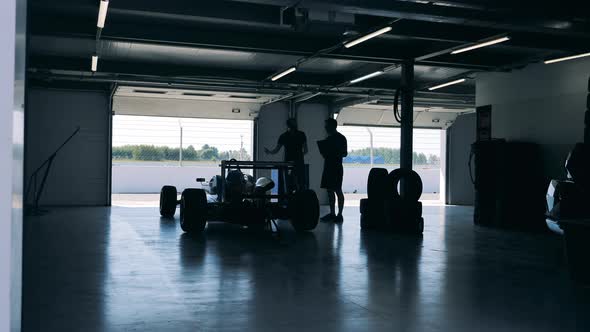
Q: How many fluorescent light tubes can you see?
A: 8